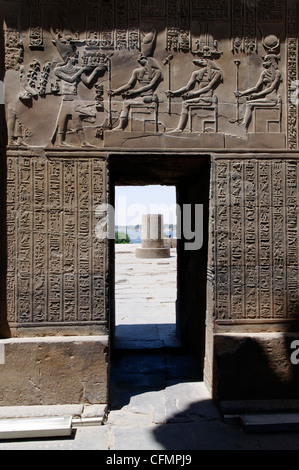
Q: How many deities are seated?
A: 3